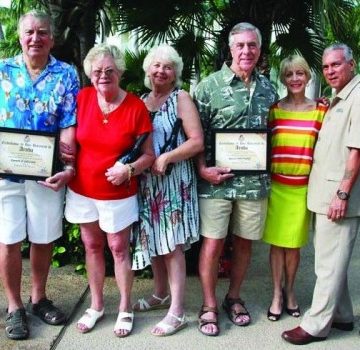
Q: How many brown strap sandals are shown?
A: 2